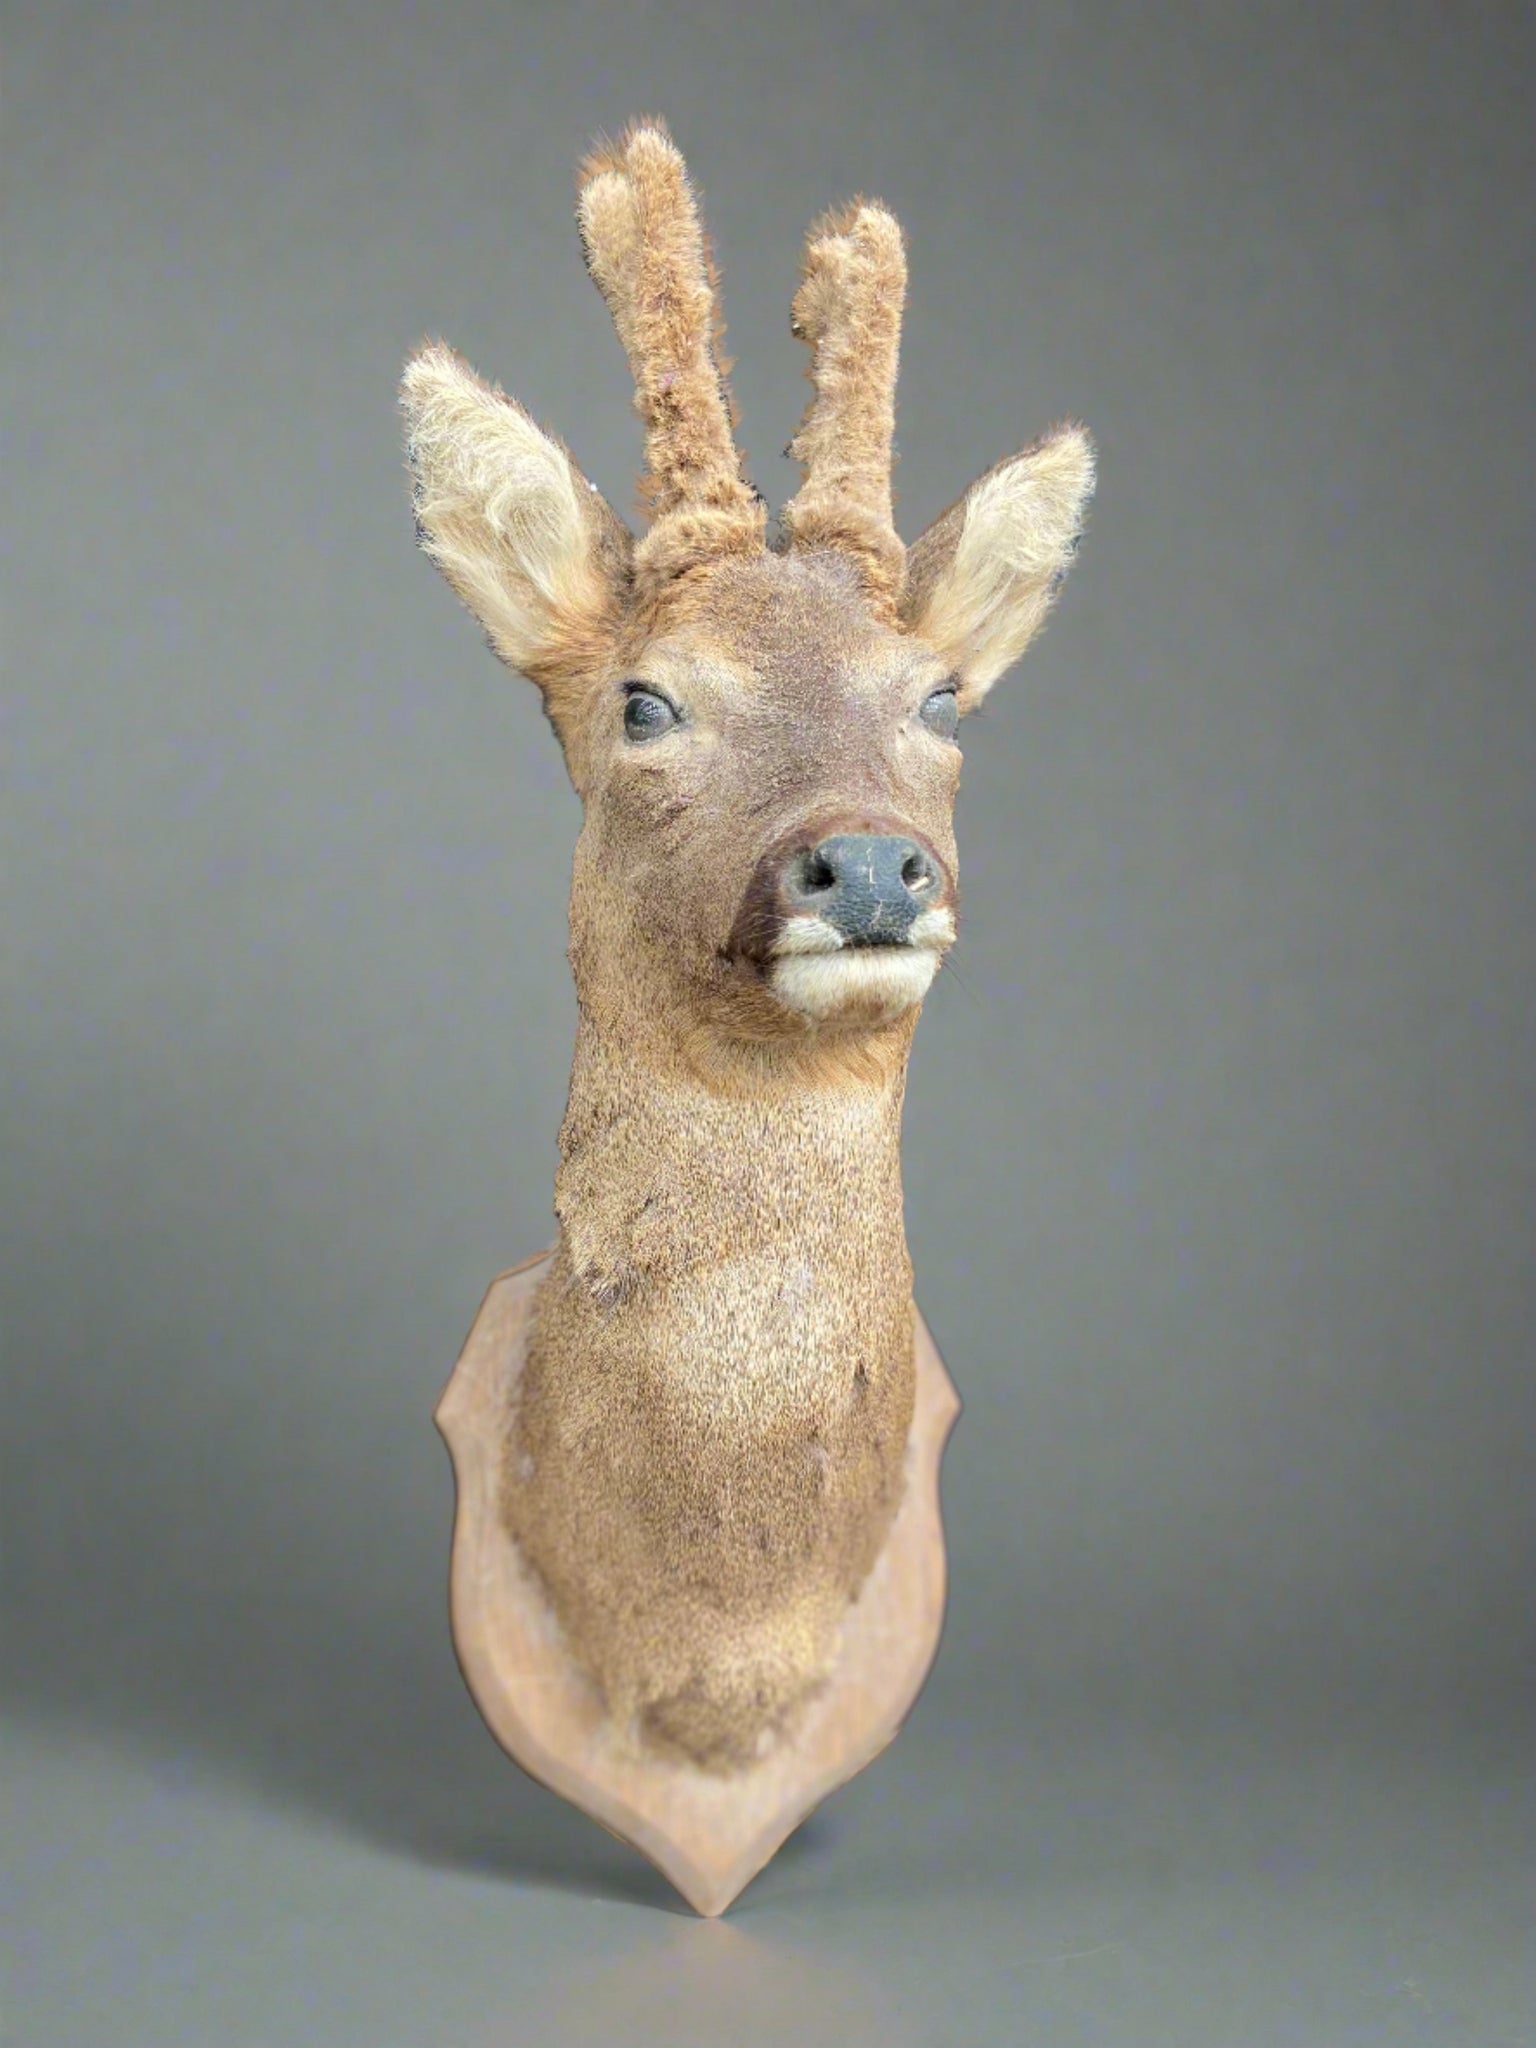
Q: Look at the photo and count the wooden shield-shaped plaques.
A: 1